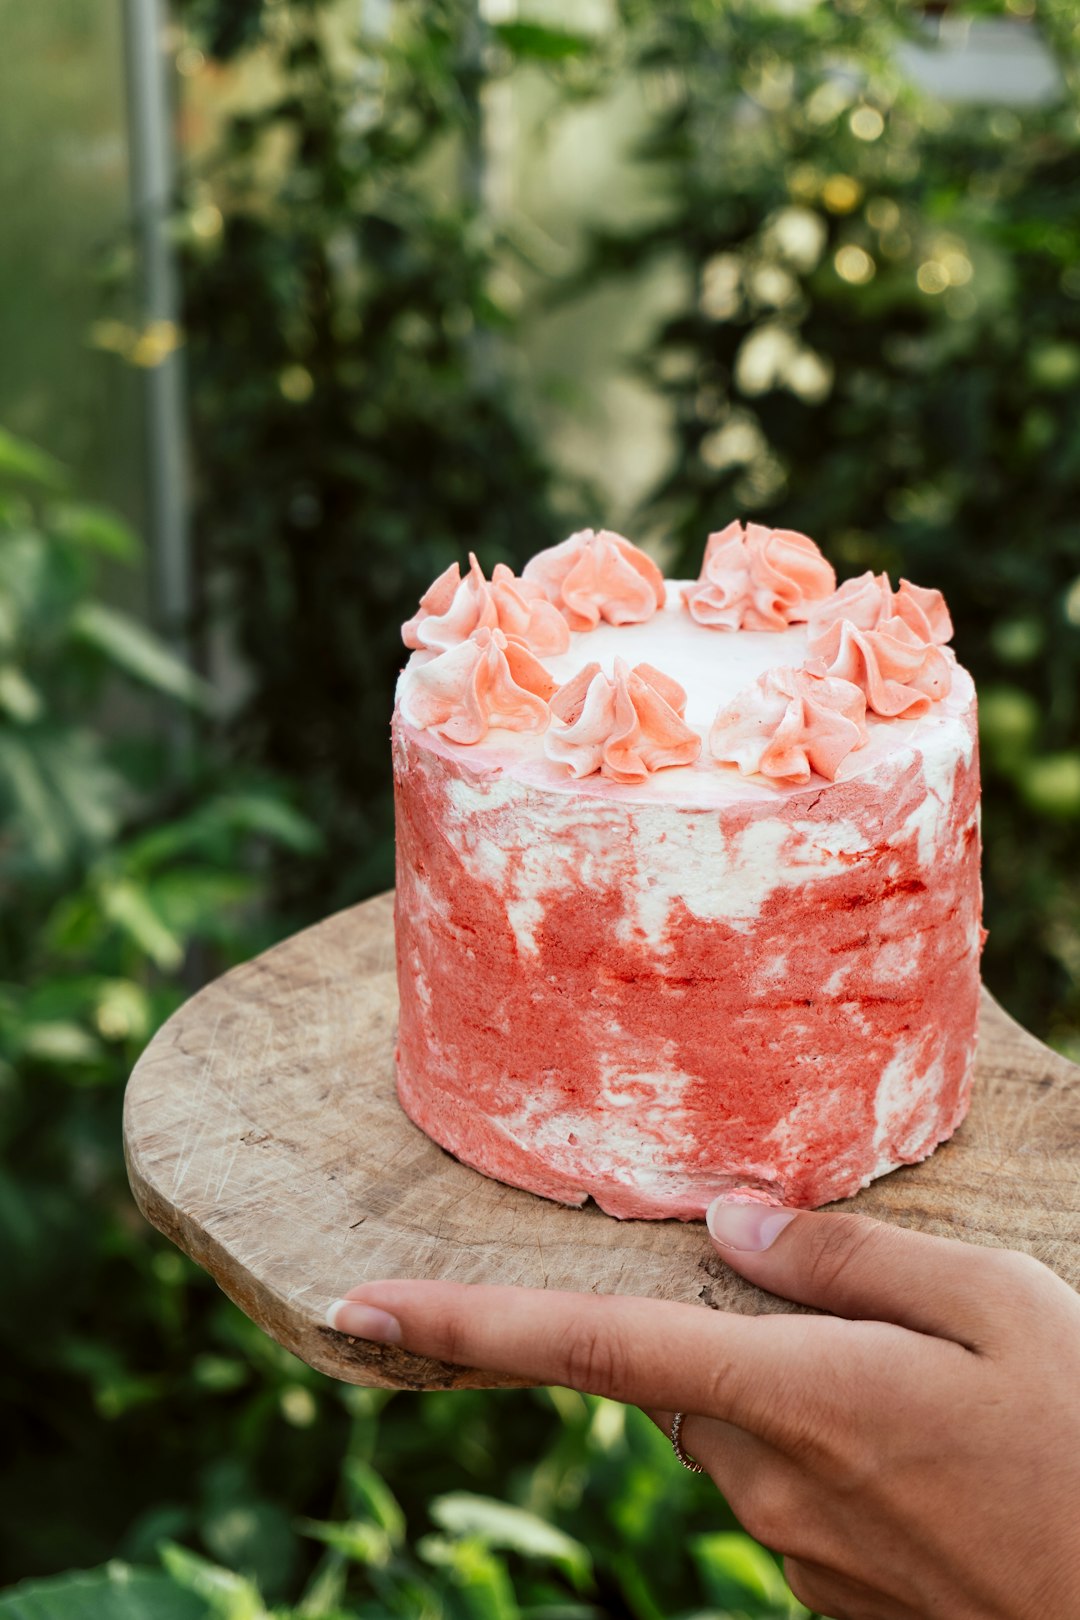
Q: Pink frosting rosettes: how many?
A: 8